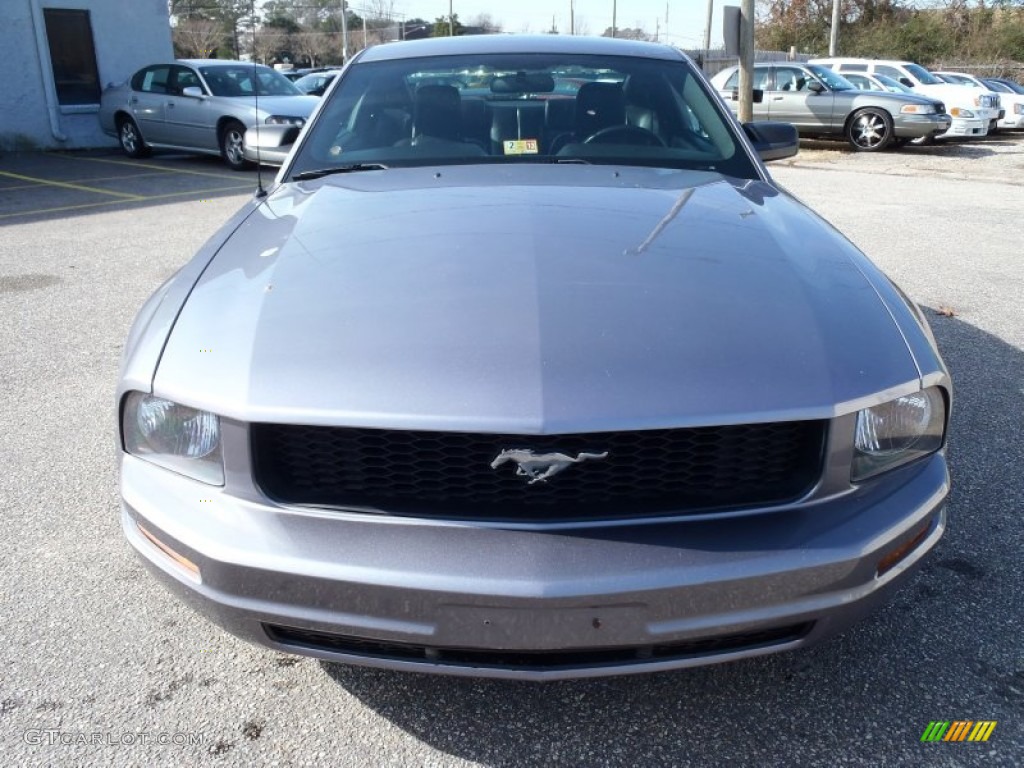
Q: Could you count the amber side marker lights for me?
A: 2